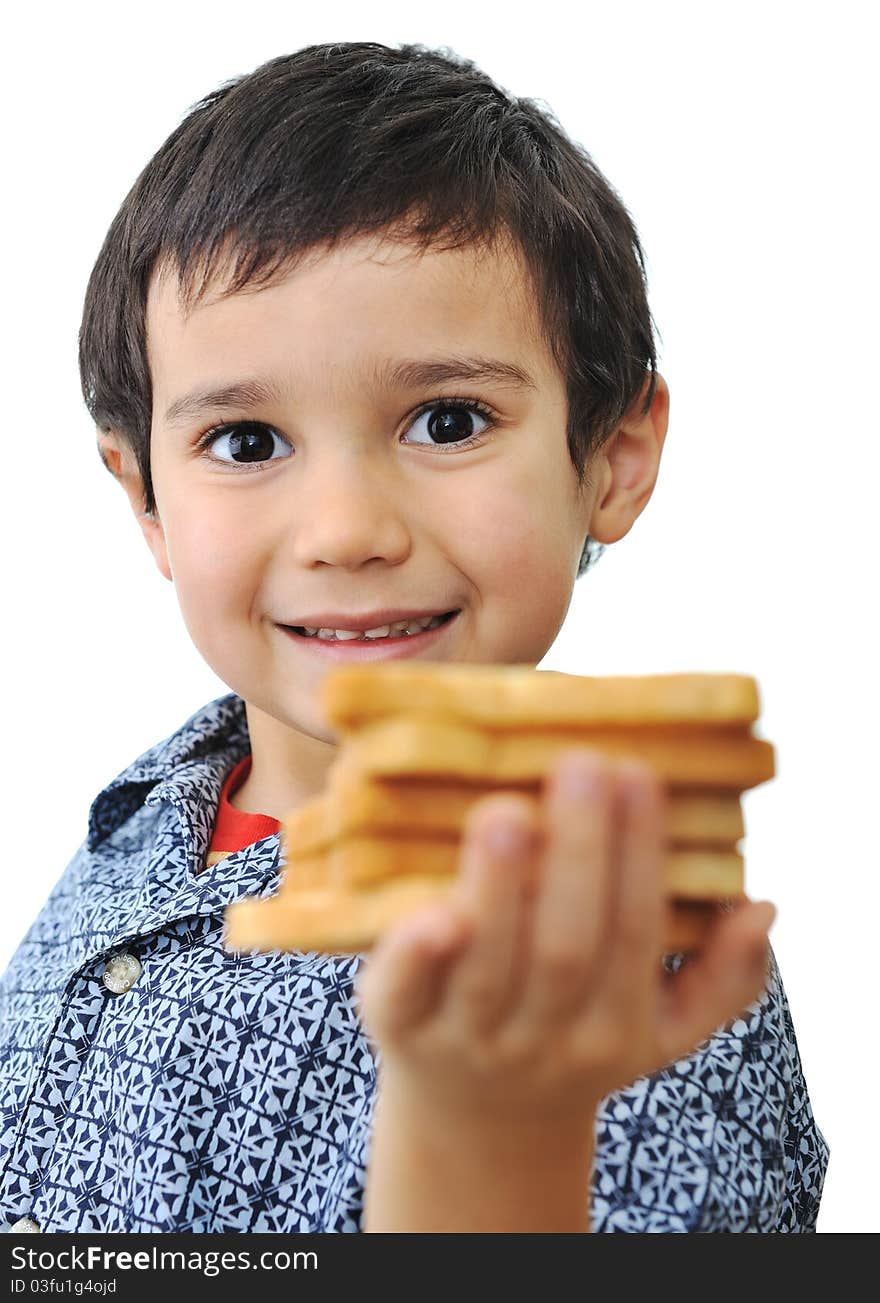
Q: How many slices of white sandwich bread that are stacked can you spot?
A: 5